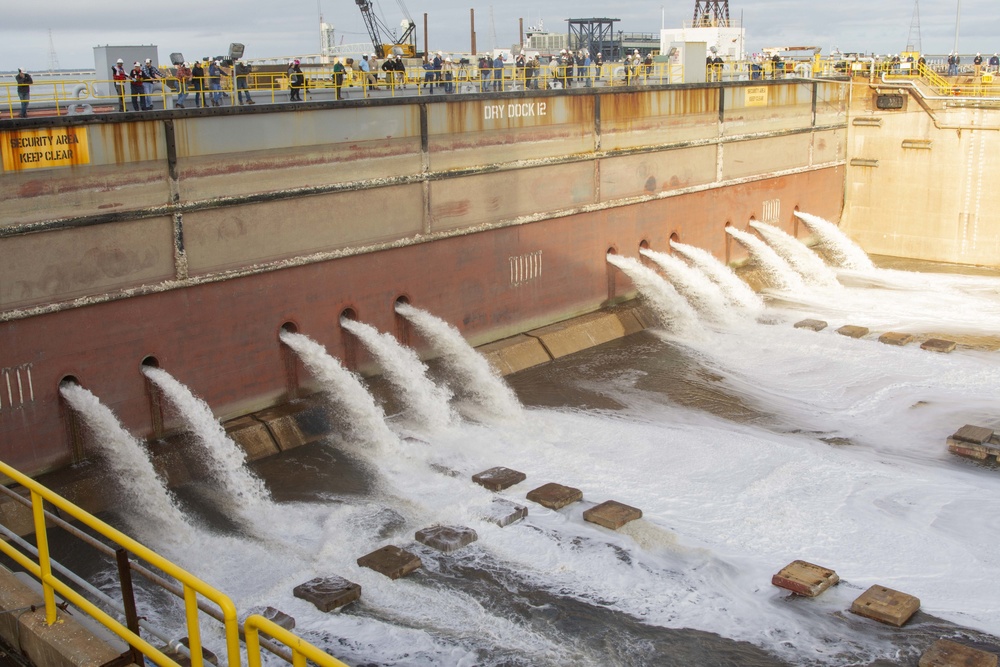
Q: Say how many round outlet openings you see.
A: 11